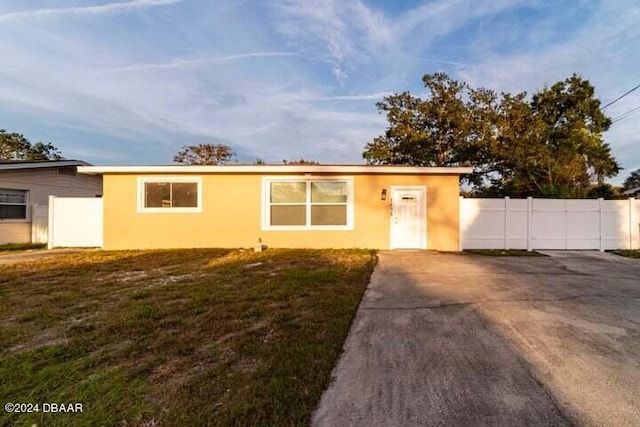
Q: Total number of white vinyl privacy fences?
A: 2